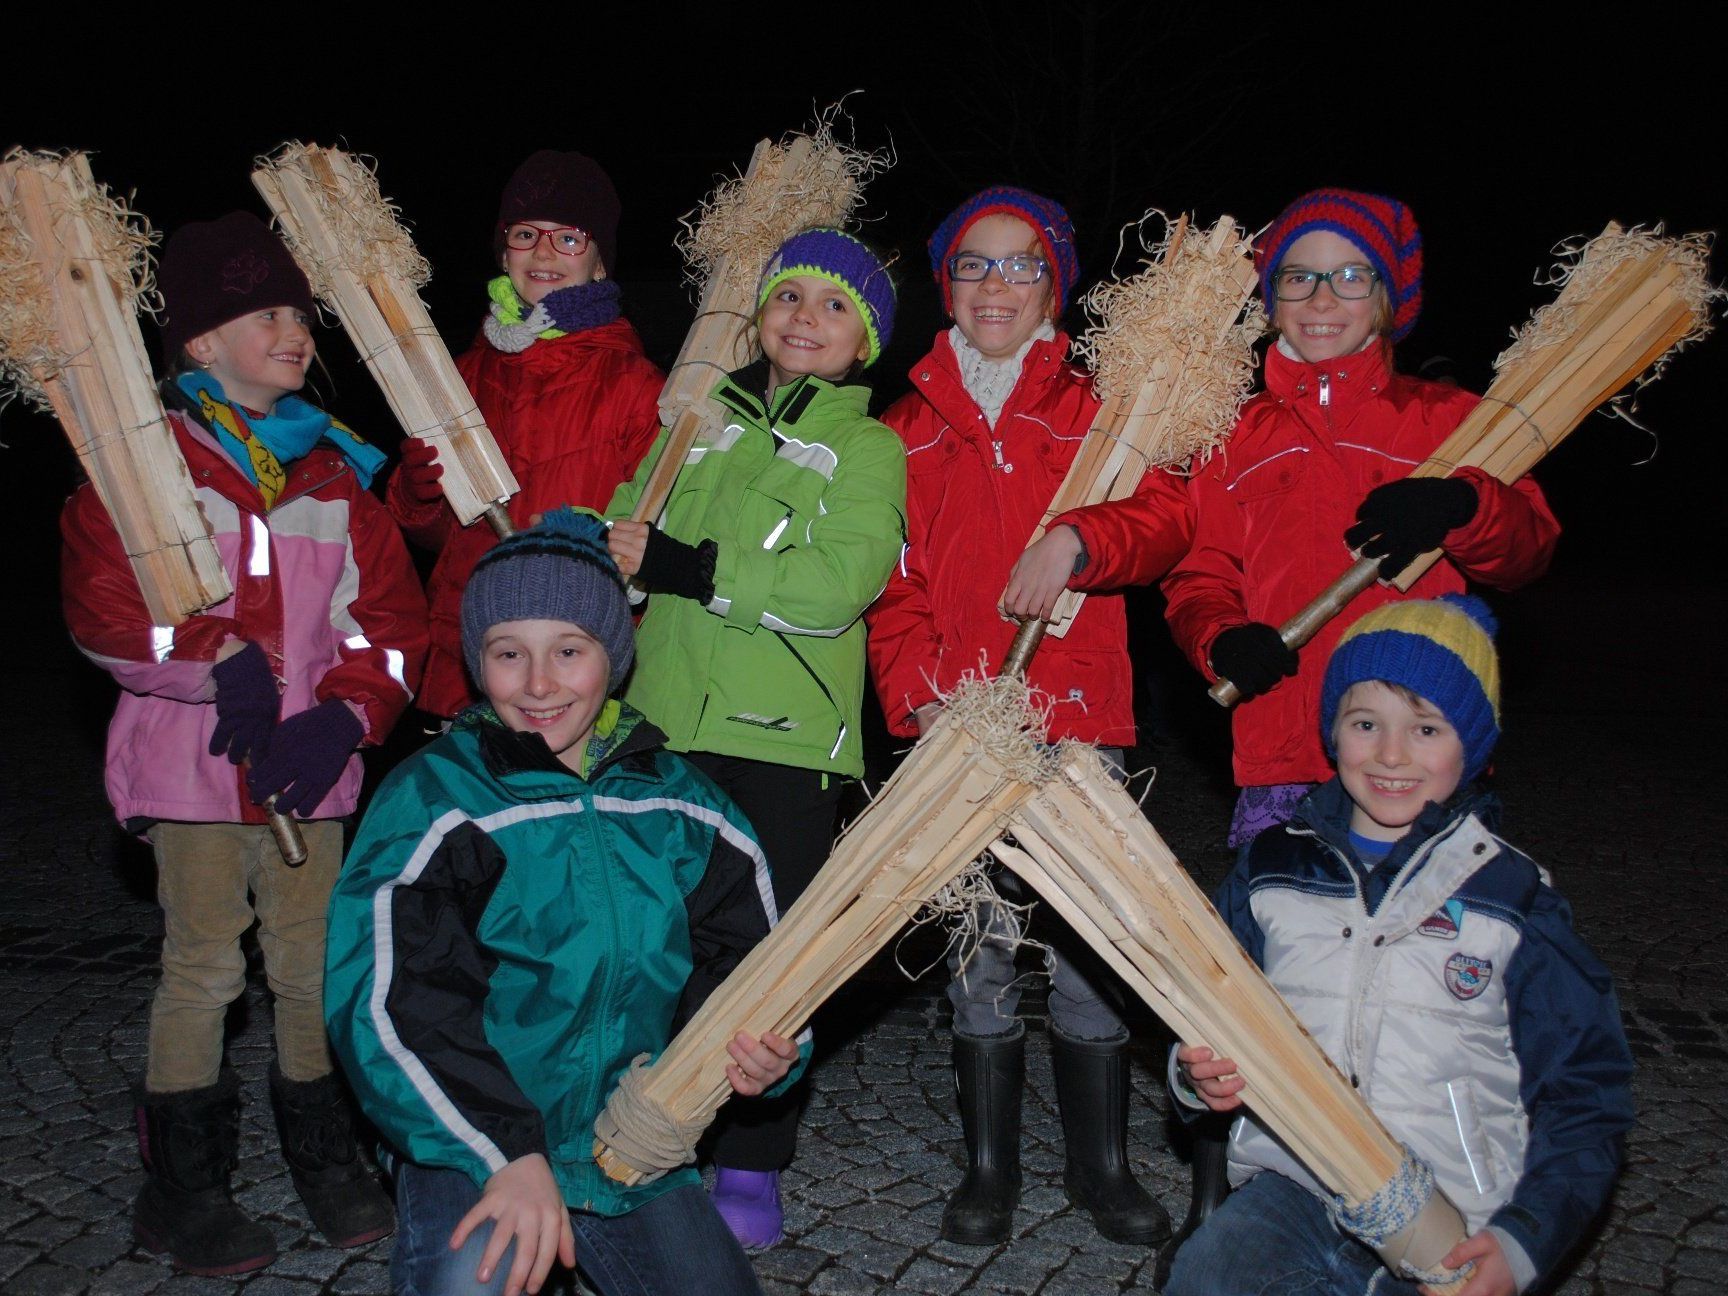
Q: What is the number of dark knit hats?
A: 2